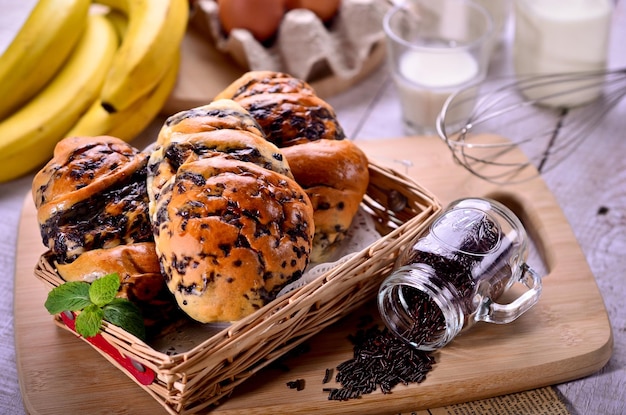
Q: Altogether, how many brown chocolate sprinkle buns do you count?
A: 3